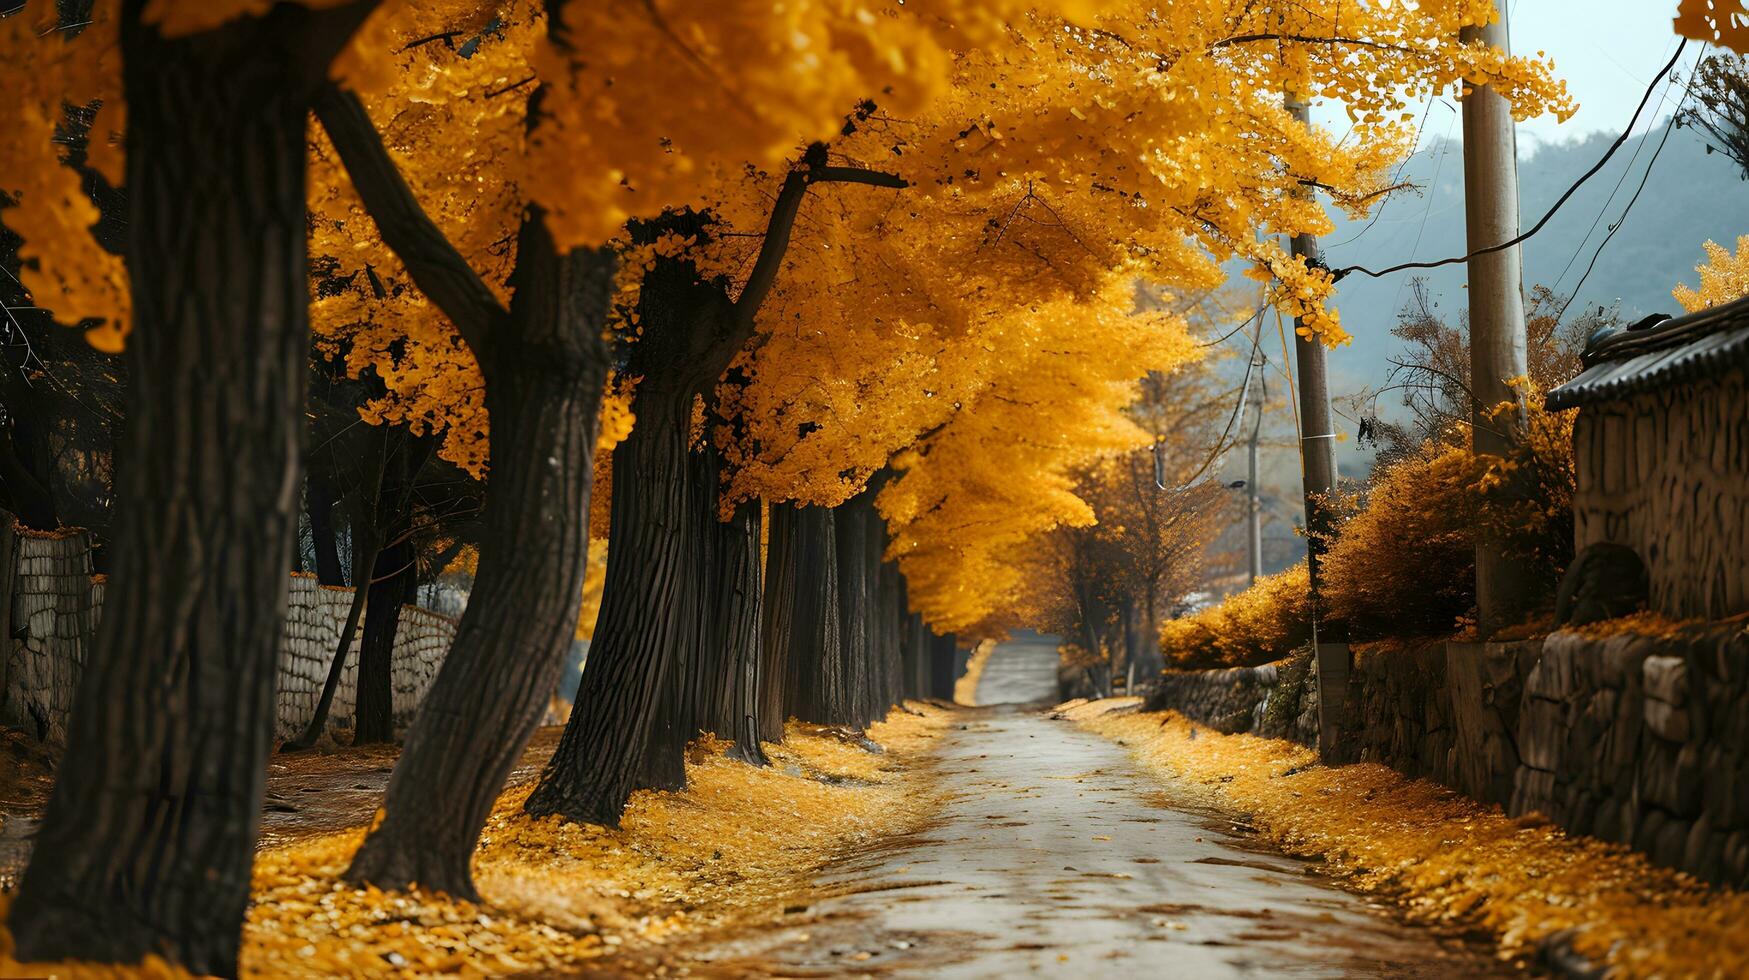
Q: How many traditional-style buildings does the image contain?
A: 1